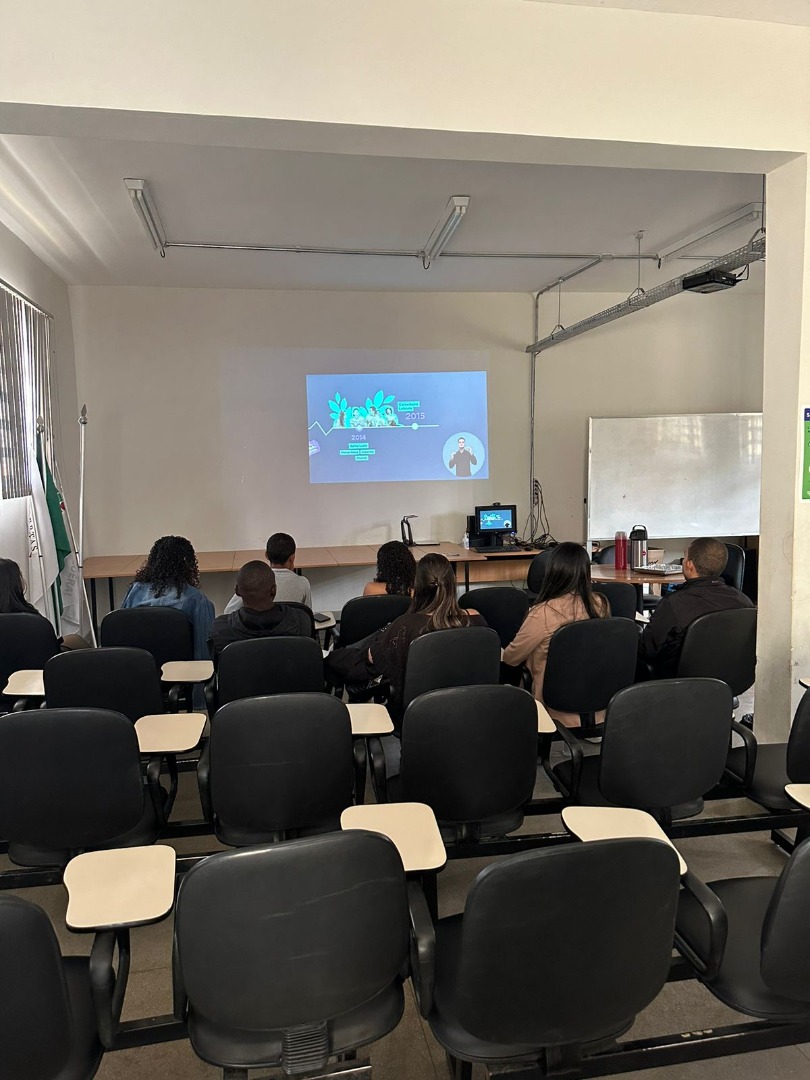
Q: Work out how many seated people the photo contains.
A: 8